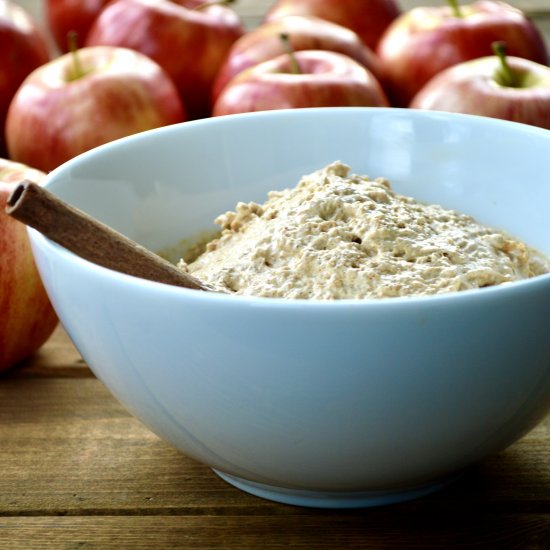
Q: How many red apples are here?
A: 10